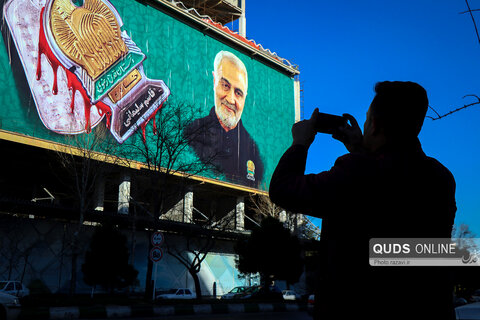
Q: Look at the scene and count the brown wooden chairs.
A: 0